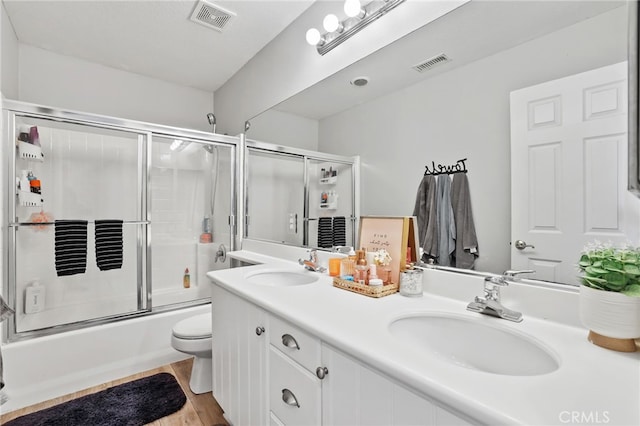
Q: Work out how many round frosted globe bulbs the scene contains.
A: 3